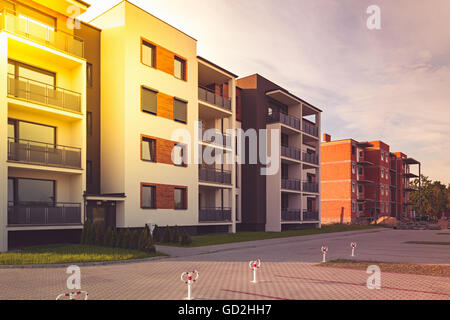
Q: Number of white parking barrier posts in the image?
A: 5